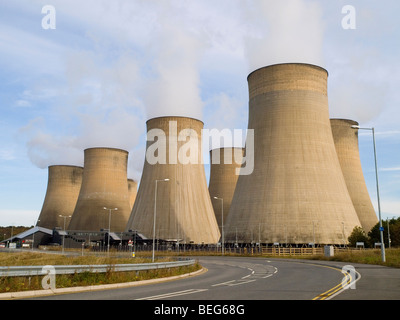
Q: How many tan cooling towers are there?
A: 7